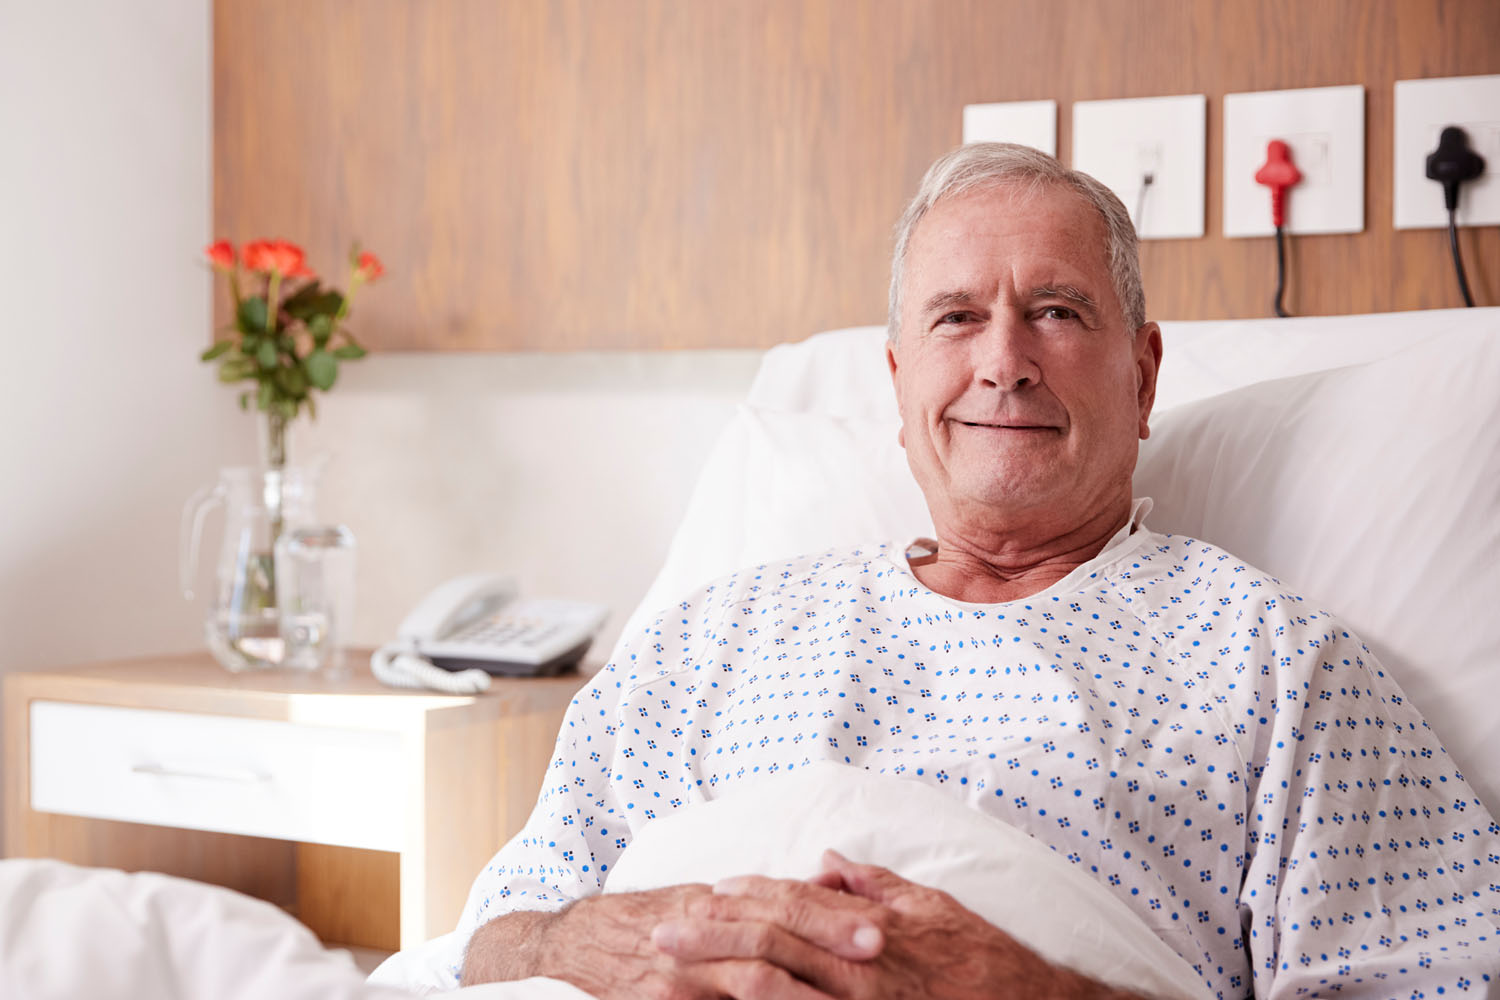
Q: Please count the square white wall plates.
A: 4